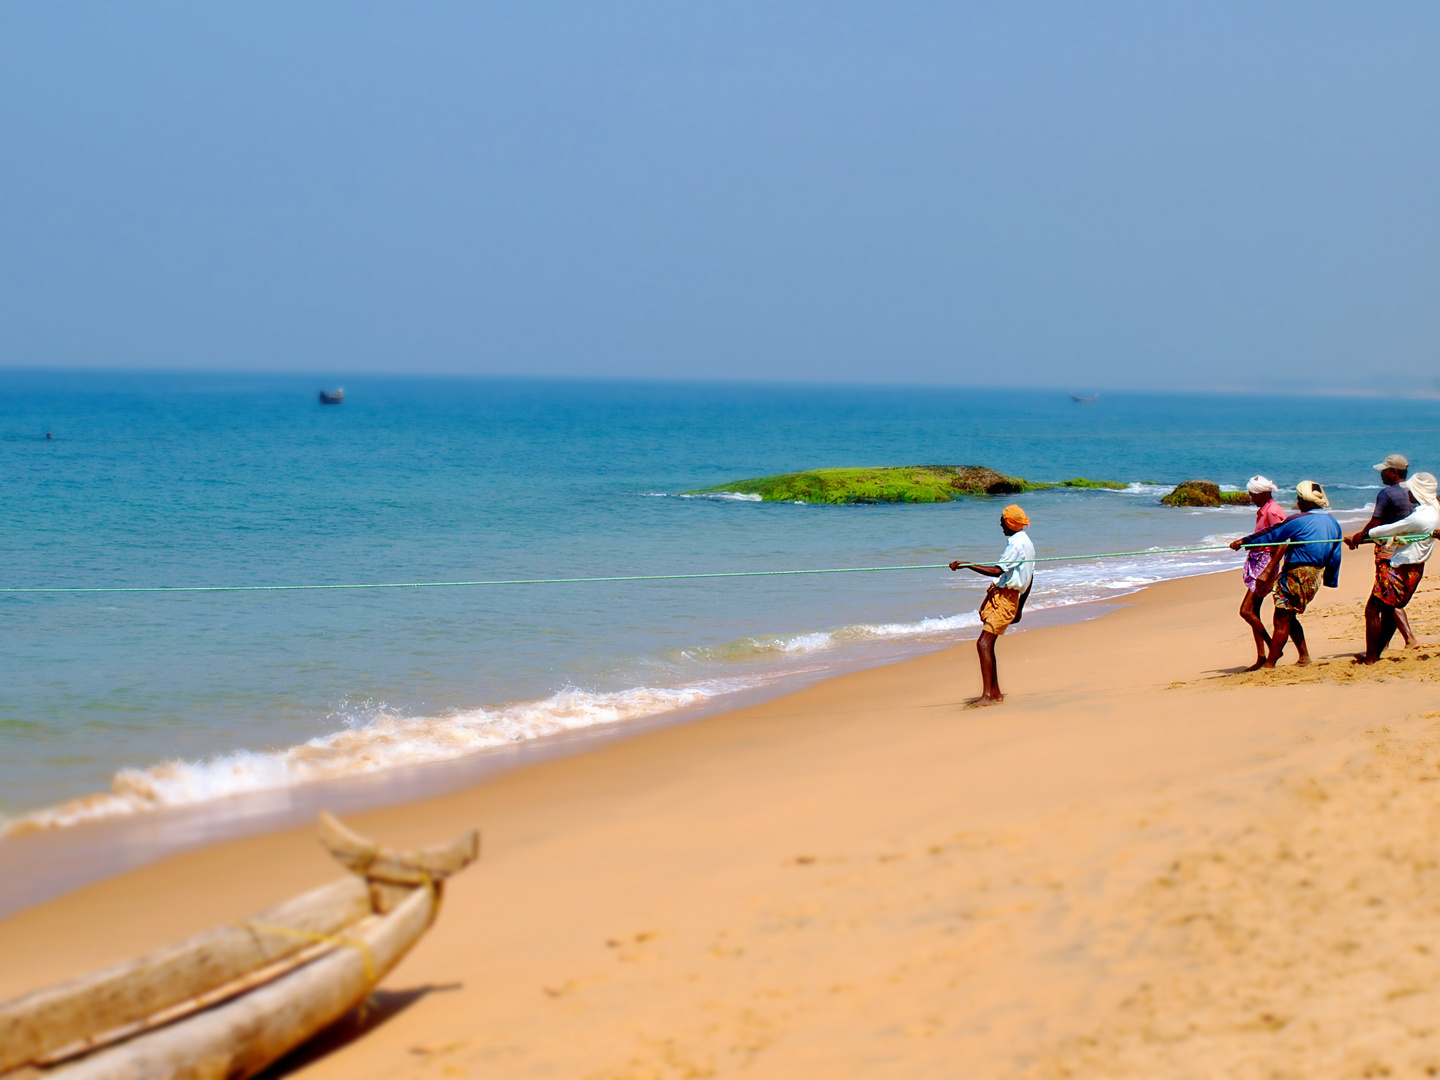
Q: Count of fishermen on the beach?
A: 5